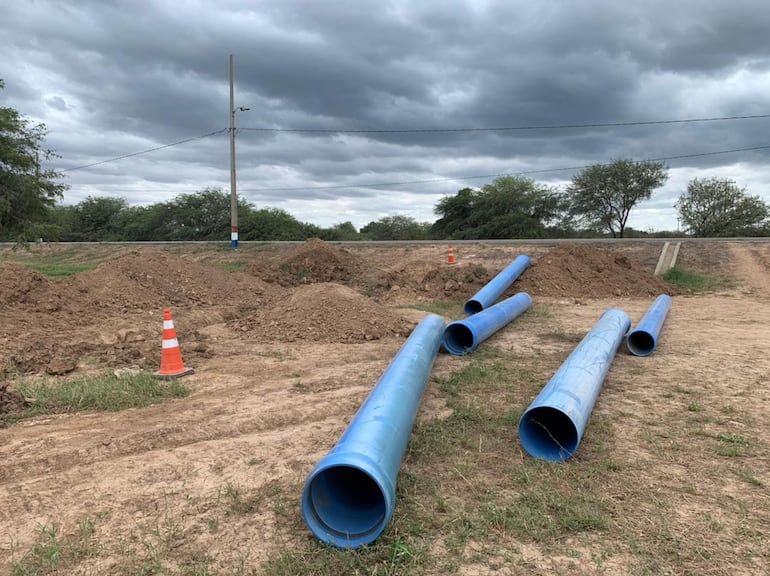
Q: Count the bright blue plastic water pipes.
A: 5